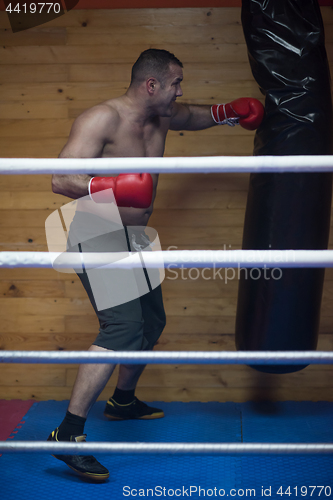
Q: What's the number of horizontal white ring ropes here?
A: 4